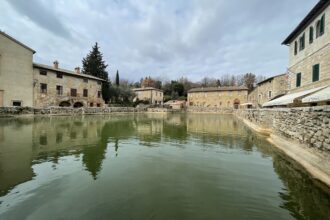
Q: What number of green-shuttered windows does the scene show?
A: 6